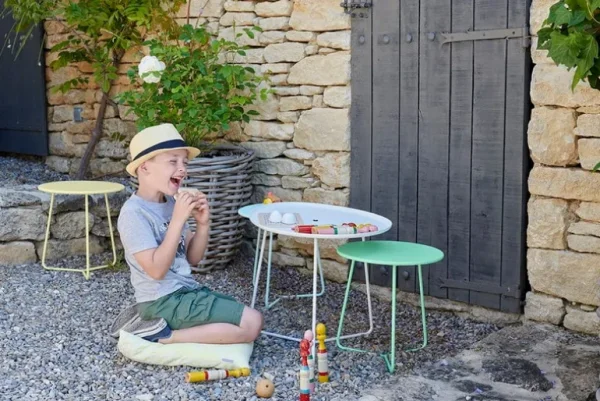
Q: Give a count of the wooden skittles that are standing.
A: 3